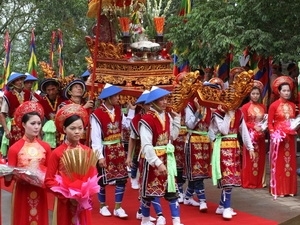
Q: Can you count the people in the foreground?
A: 2